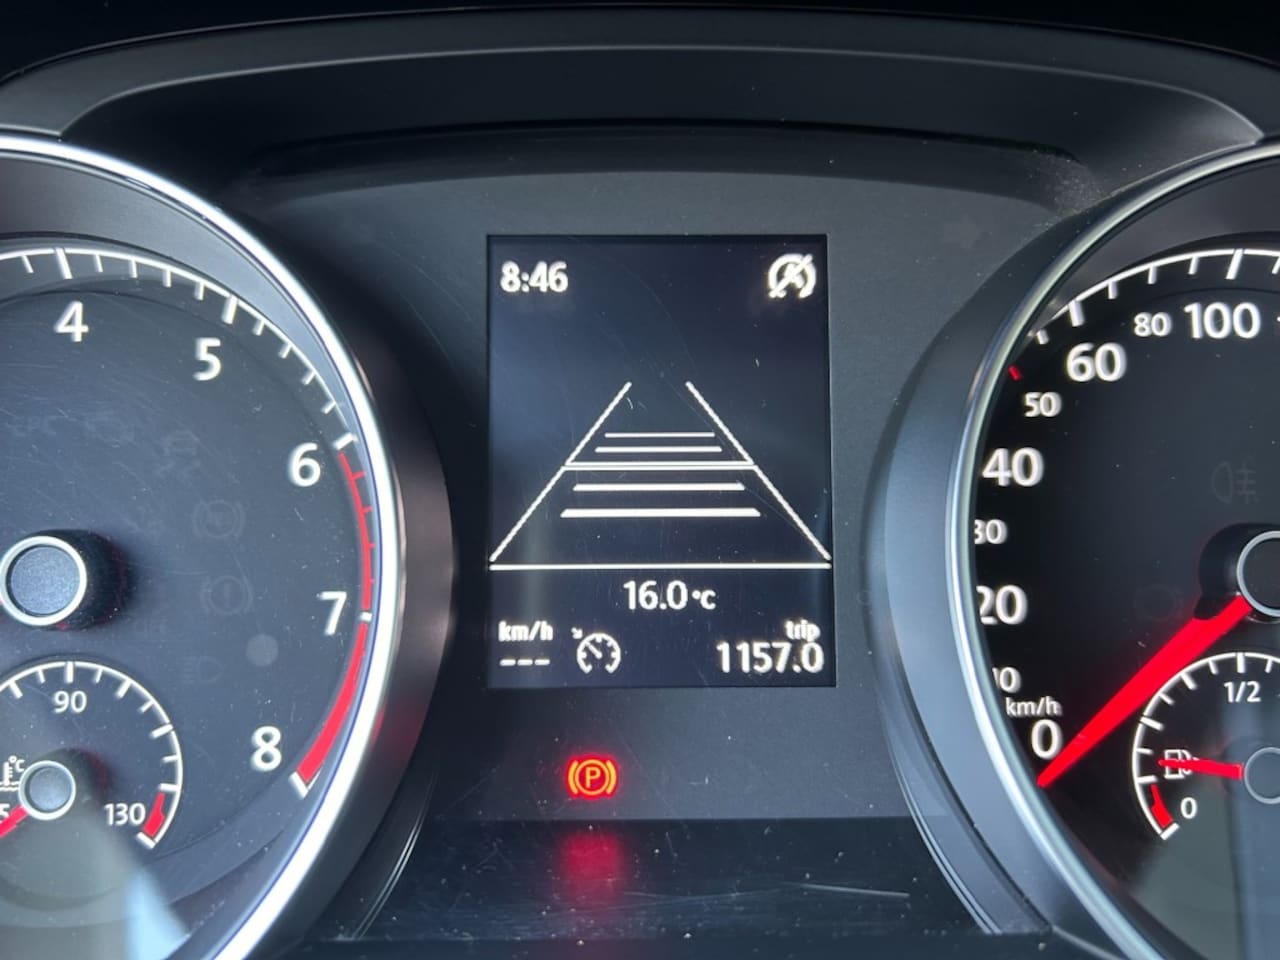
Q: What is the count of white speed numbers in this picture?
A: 9